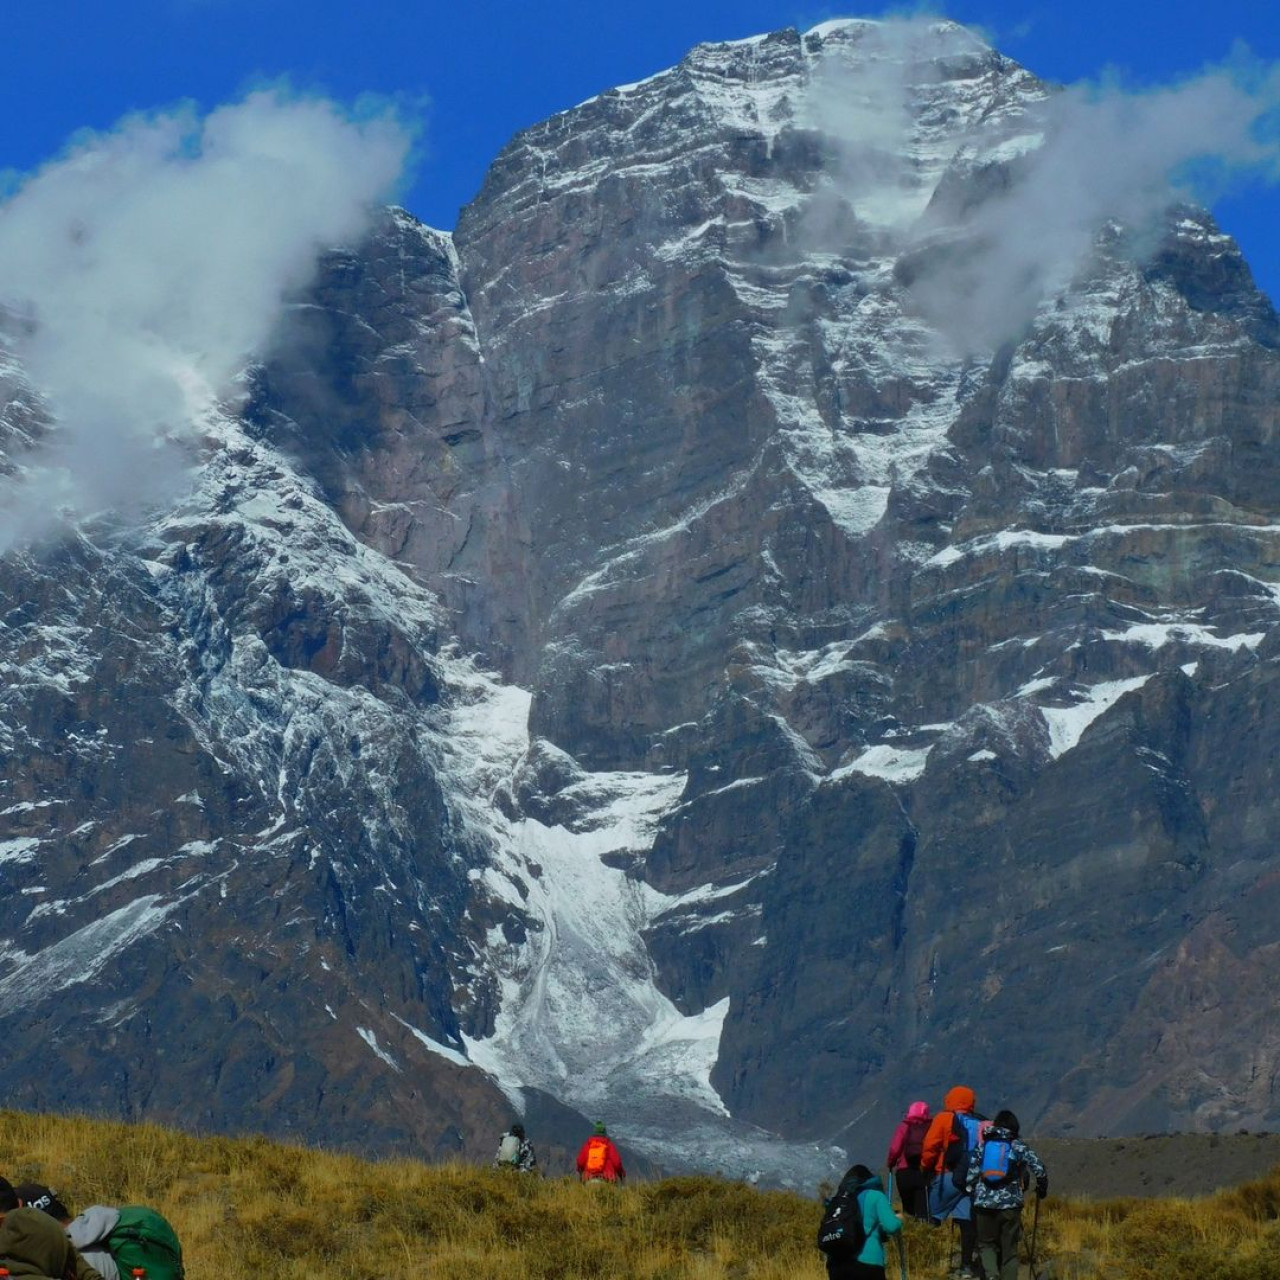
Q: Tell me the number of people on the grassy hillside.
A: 8